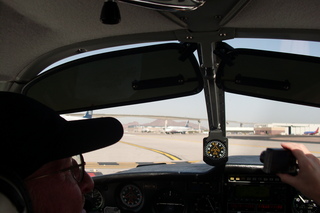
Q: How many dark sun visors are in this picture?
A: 2